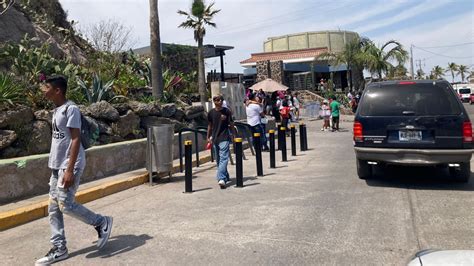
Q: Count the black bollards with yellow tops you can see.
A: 7